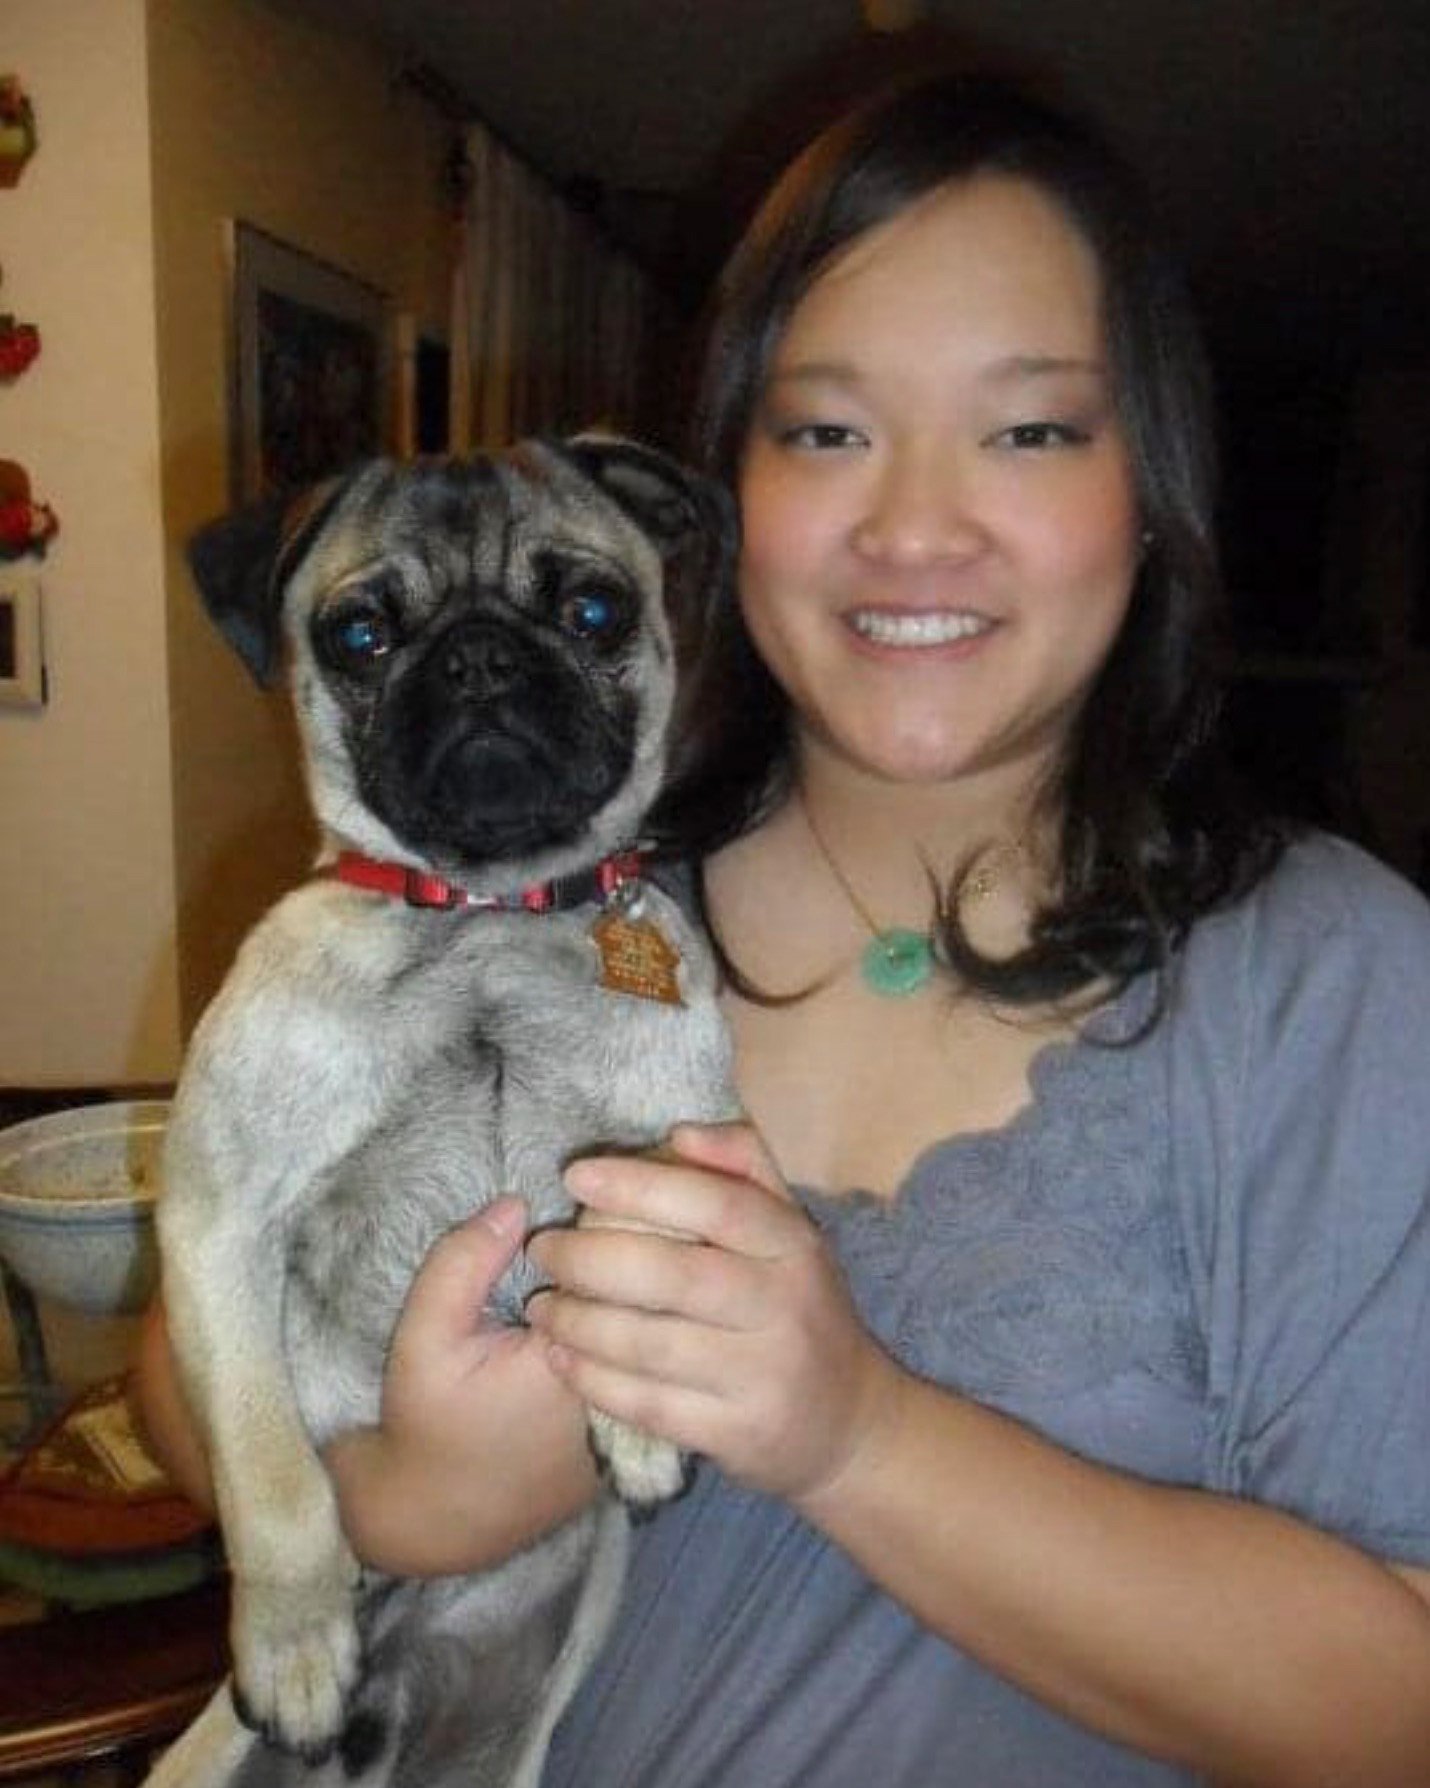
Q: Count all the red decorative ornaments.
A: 3